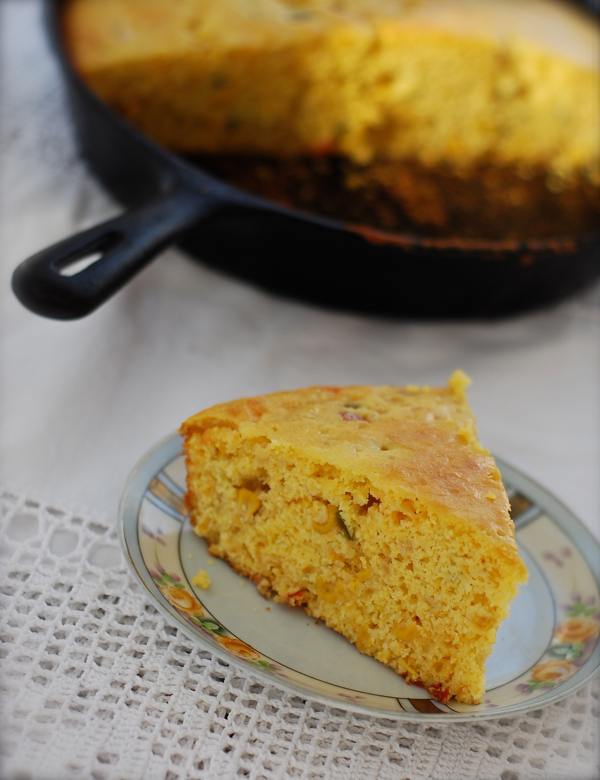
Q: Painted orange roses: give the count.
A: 4